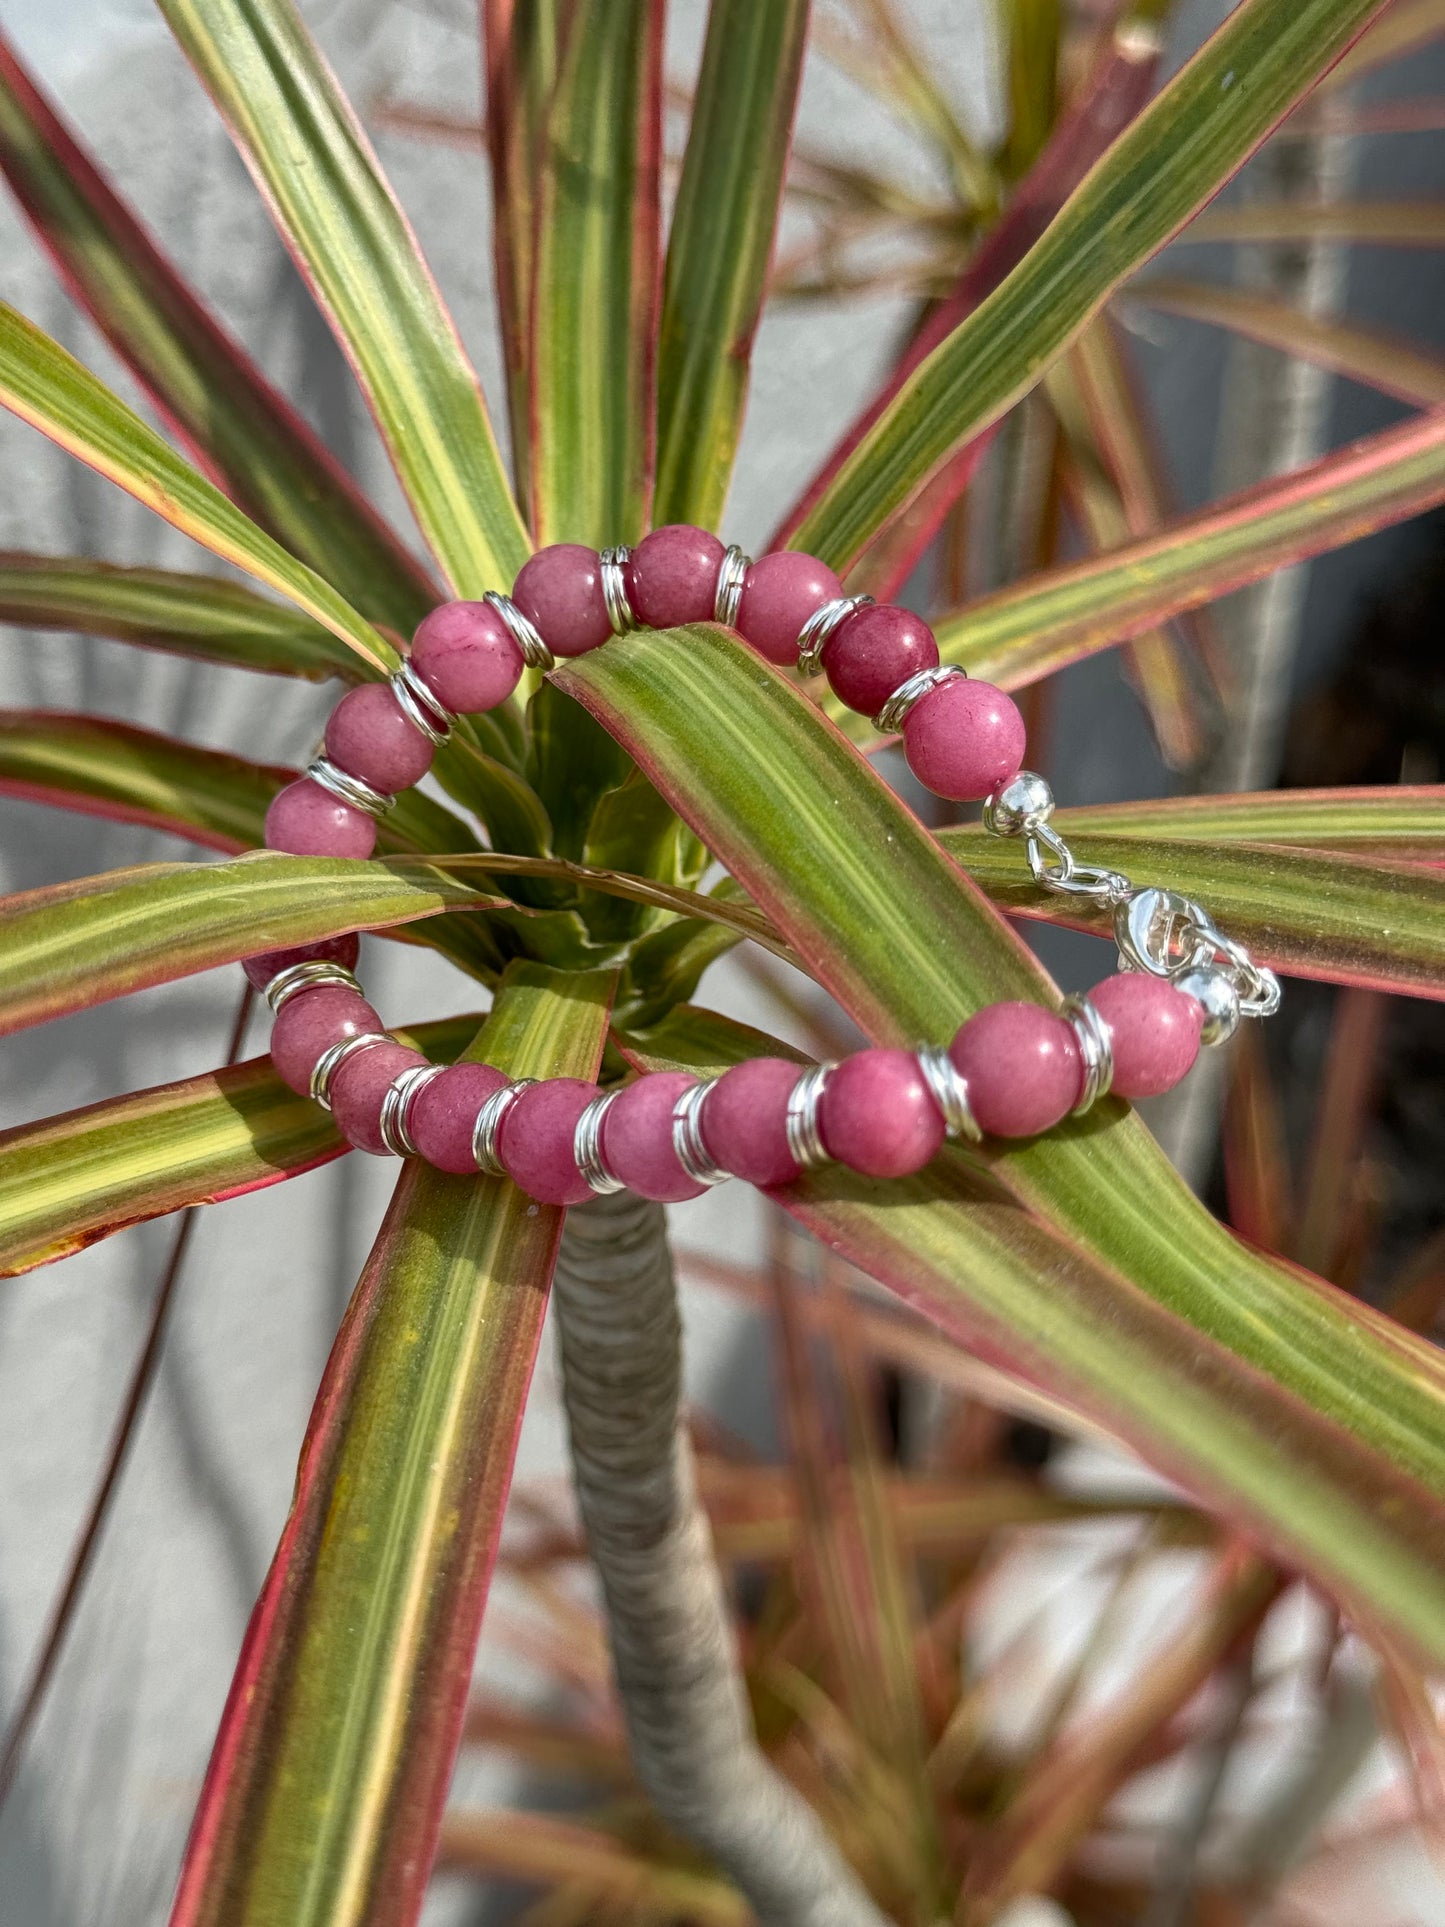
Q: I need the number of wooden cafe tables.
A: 0